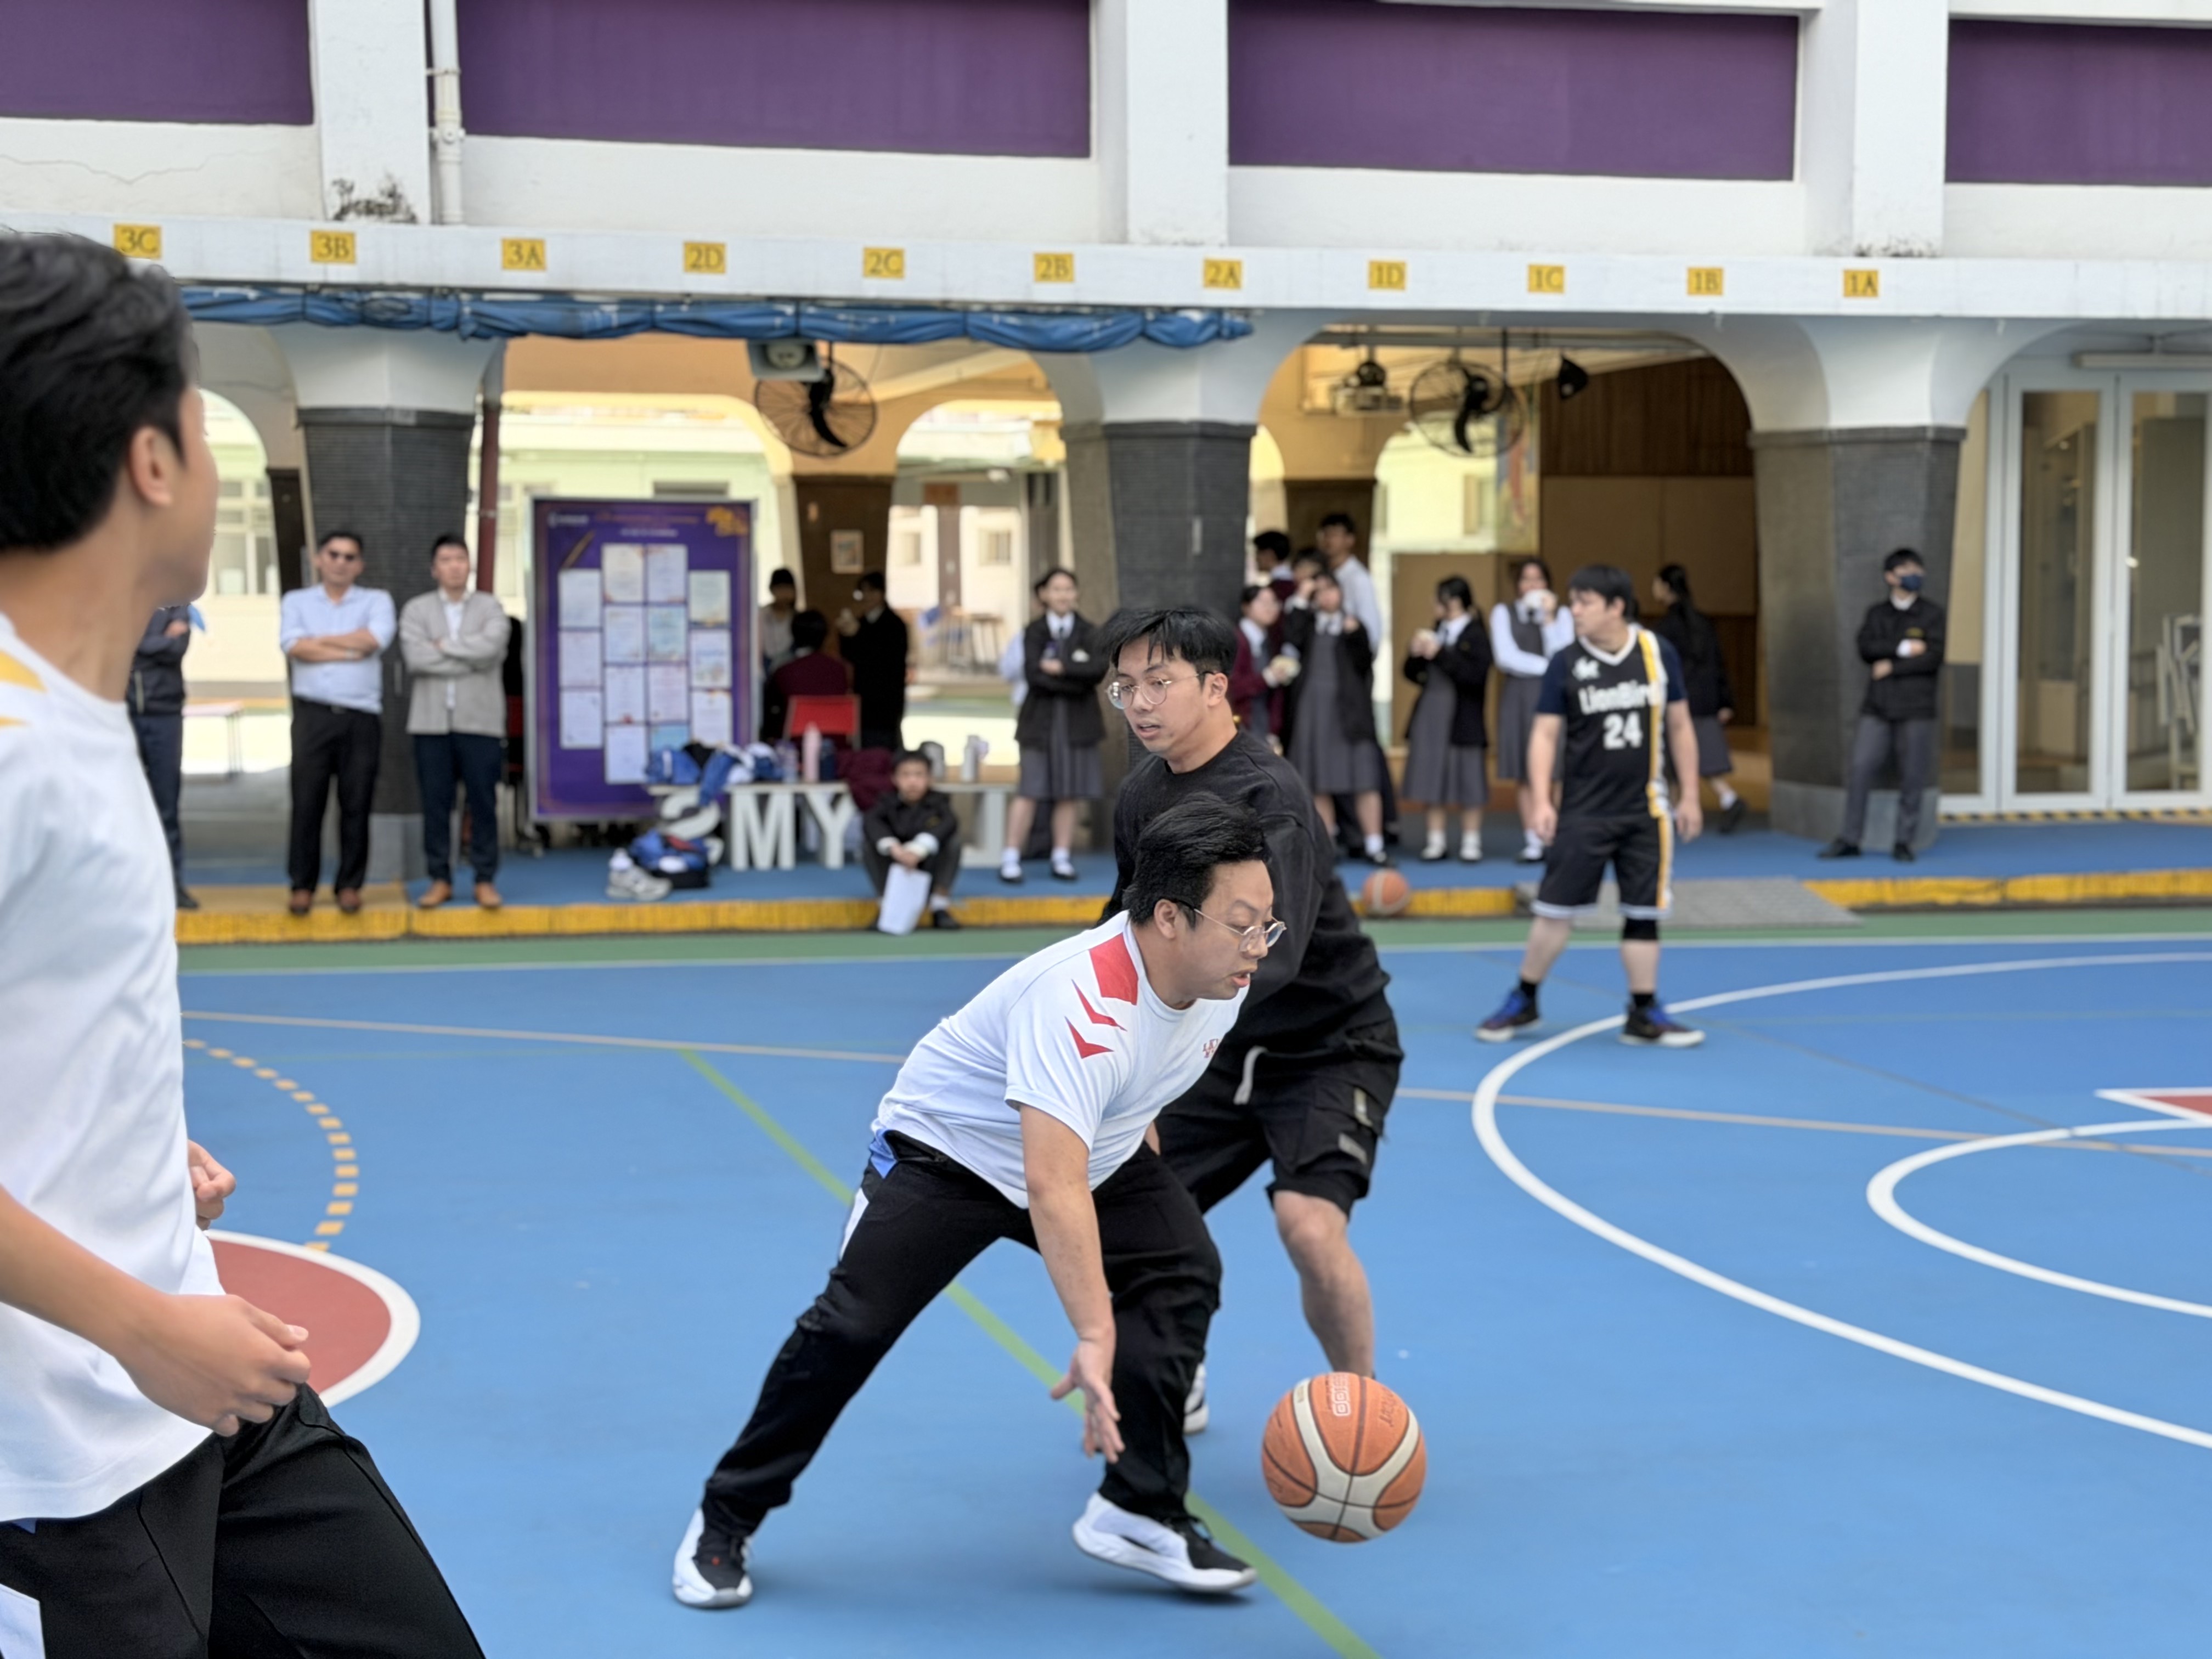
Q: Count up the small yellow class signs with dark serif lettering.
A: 11